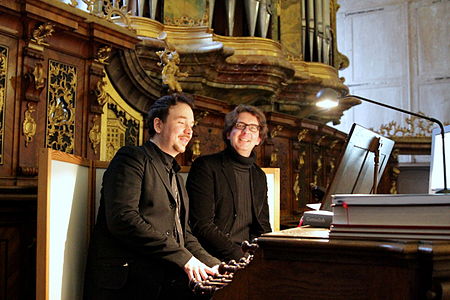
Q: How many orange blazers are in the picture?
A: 0